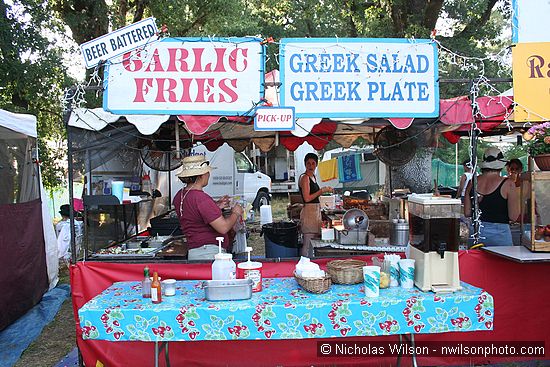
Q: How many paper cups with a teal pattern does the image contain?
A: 3